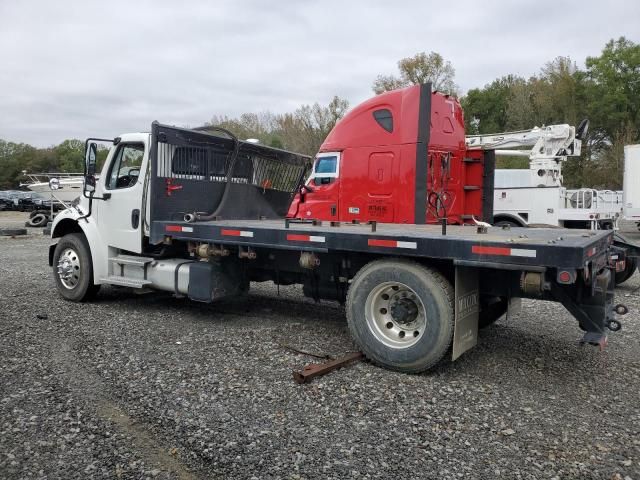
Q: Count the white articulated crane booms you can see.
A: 1